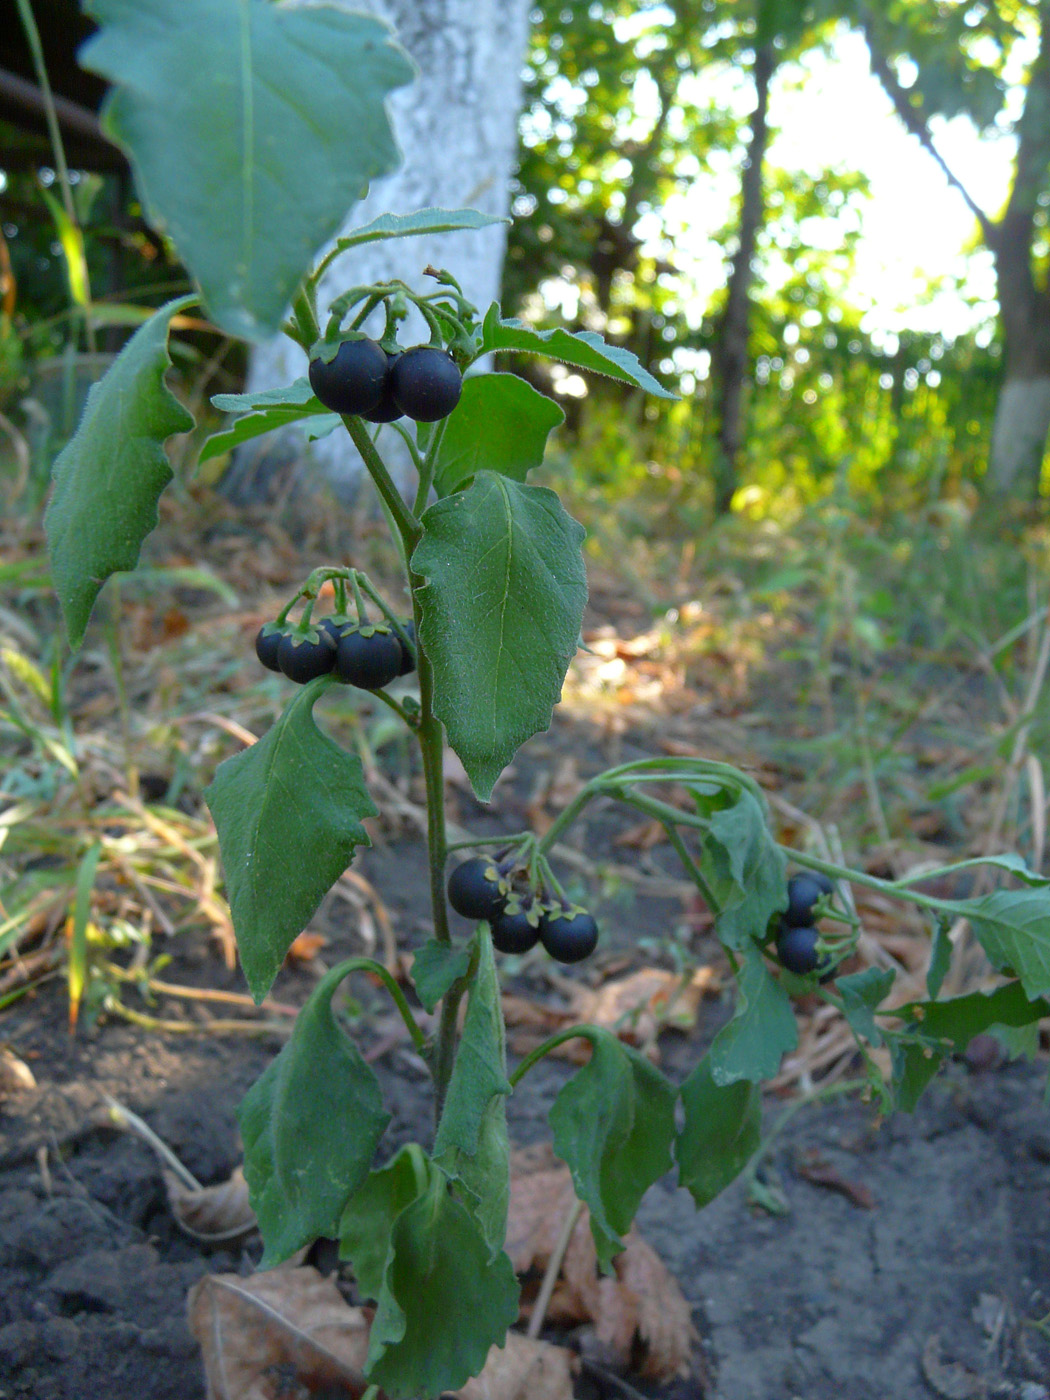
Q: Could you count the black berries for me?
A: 15